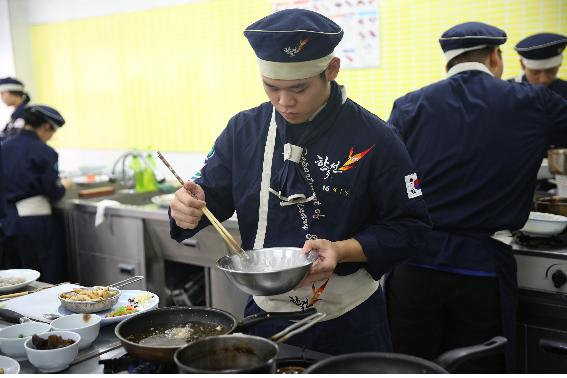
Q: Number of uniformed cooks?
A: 5